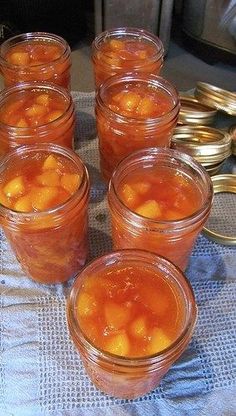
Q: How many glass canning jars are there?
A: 7